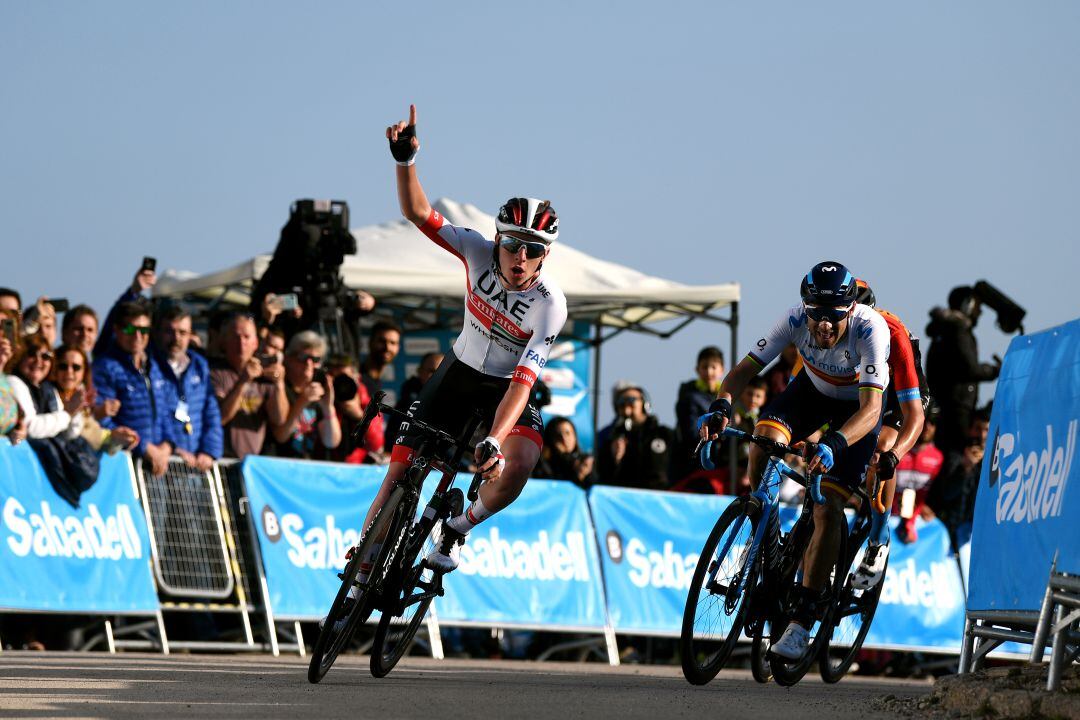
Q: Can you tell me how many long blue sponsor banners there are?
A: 4